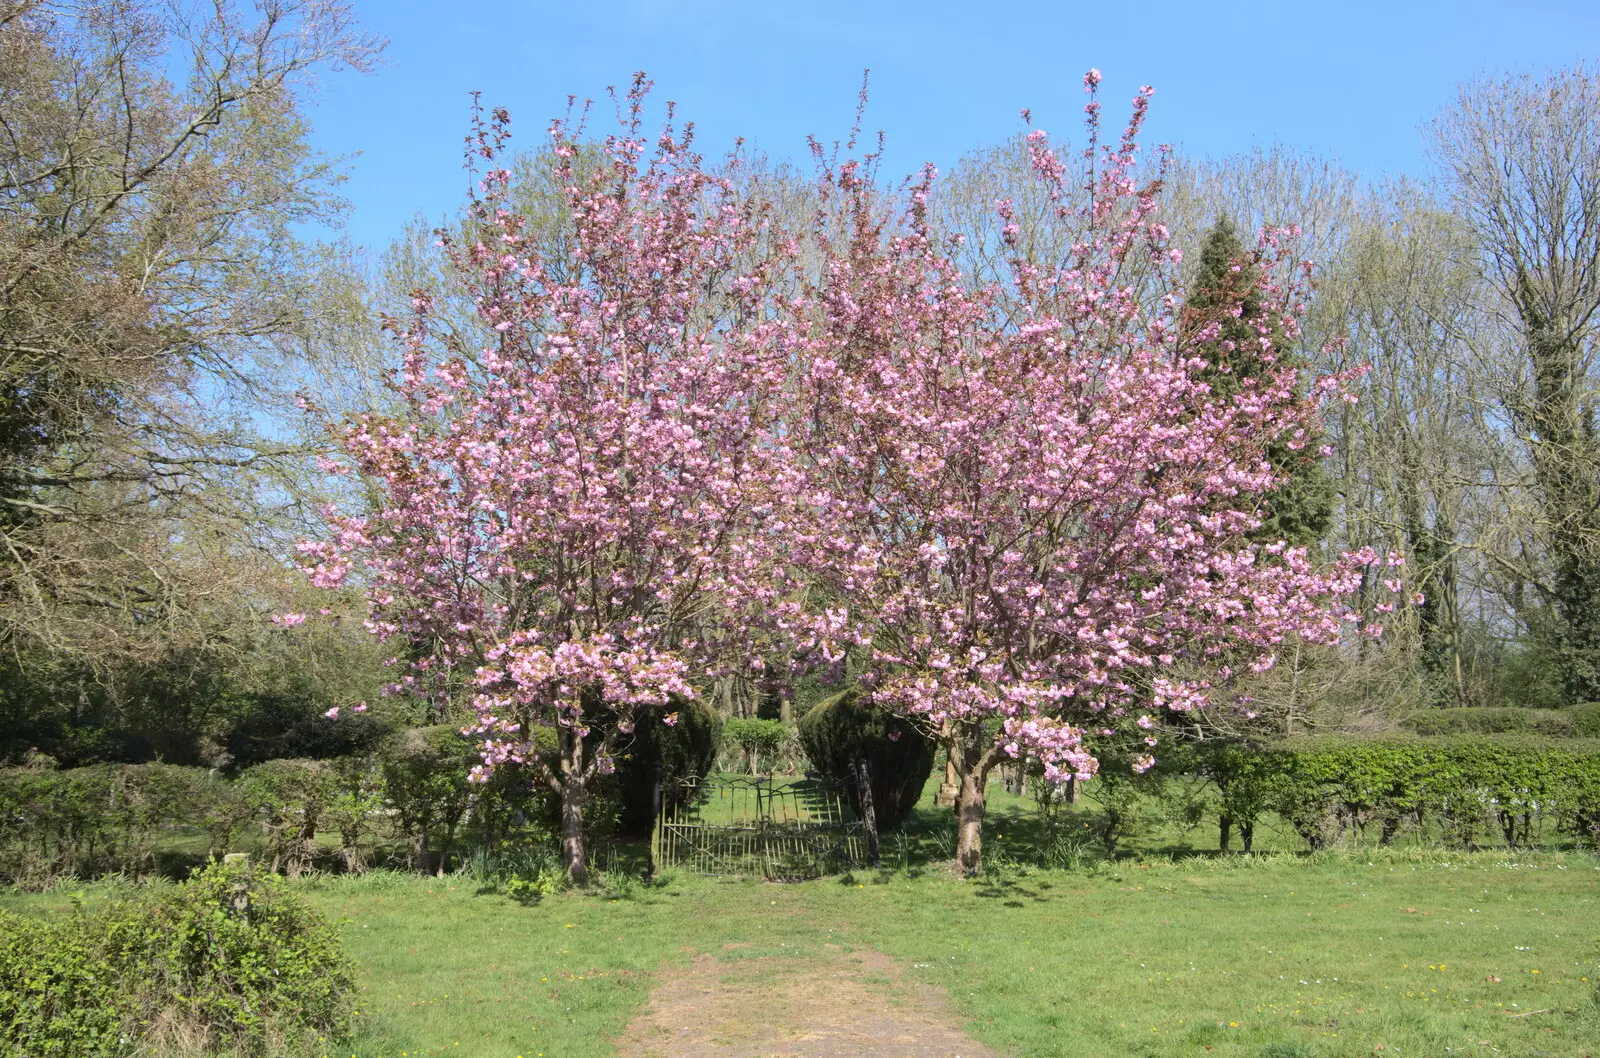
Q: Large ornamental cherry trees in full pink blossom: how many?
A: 2